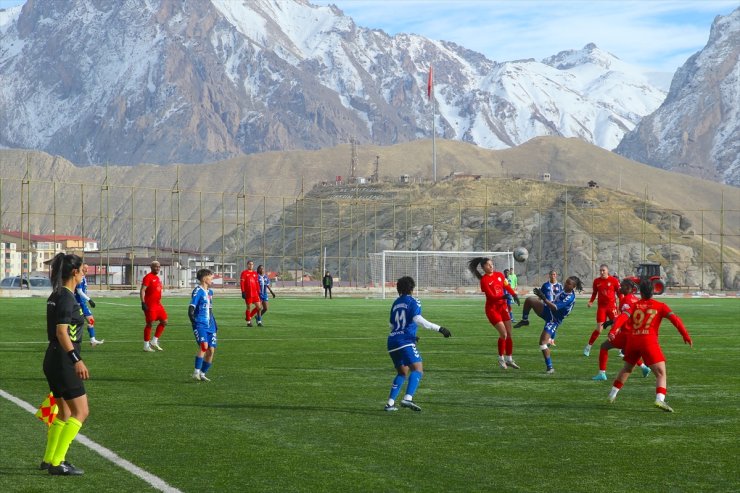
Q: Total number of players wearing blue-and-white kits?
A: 7